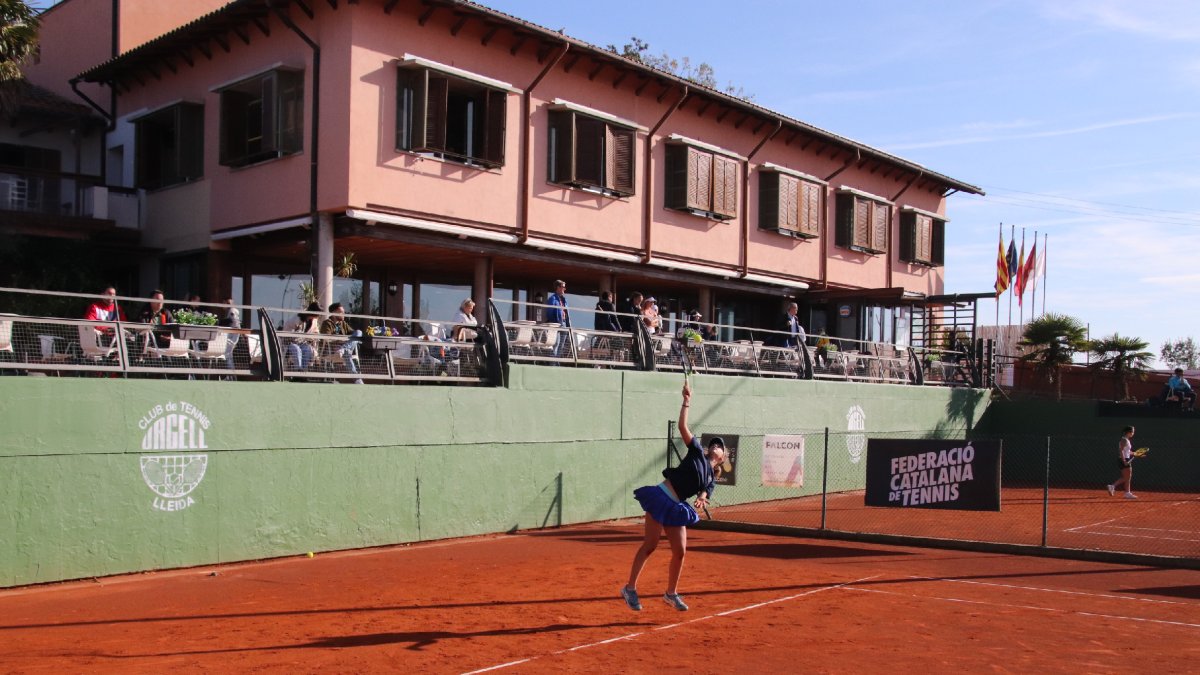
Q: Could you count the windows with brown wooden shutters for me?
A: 8